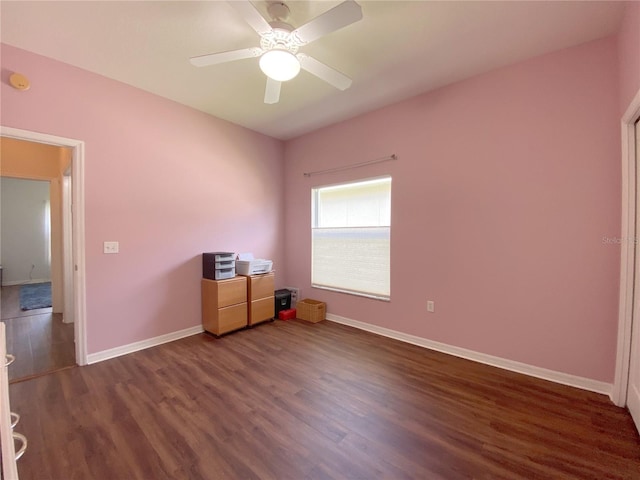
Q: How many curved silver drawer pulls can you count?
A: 3